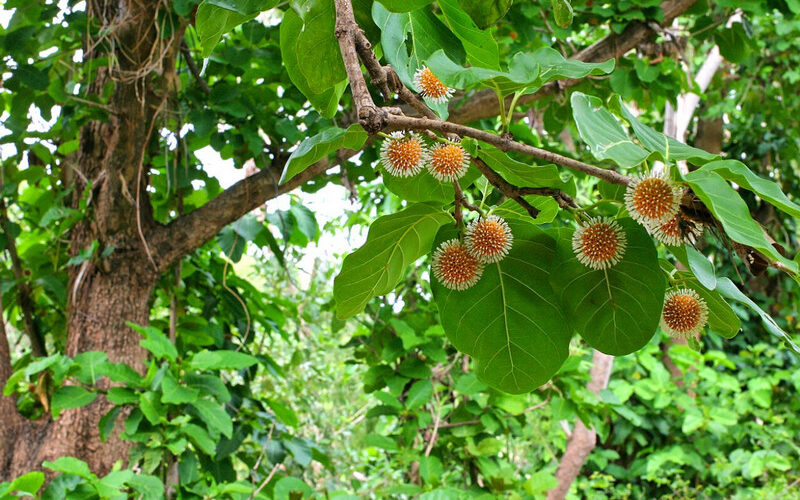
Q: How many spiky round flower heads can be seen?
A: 9